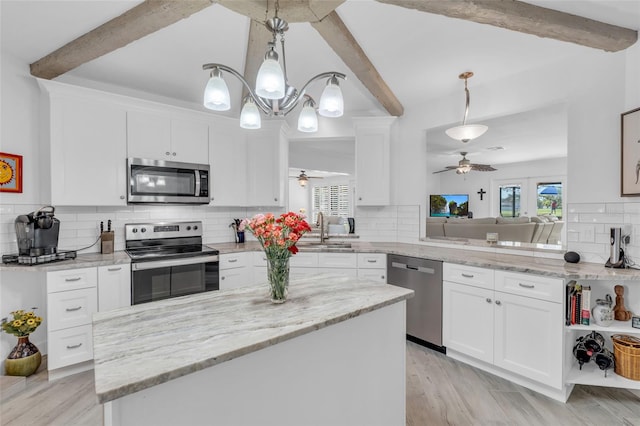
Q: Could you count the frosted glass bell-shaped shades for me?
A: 5